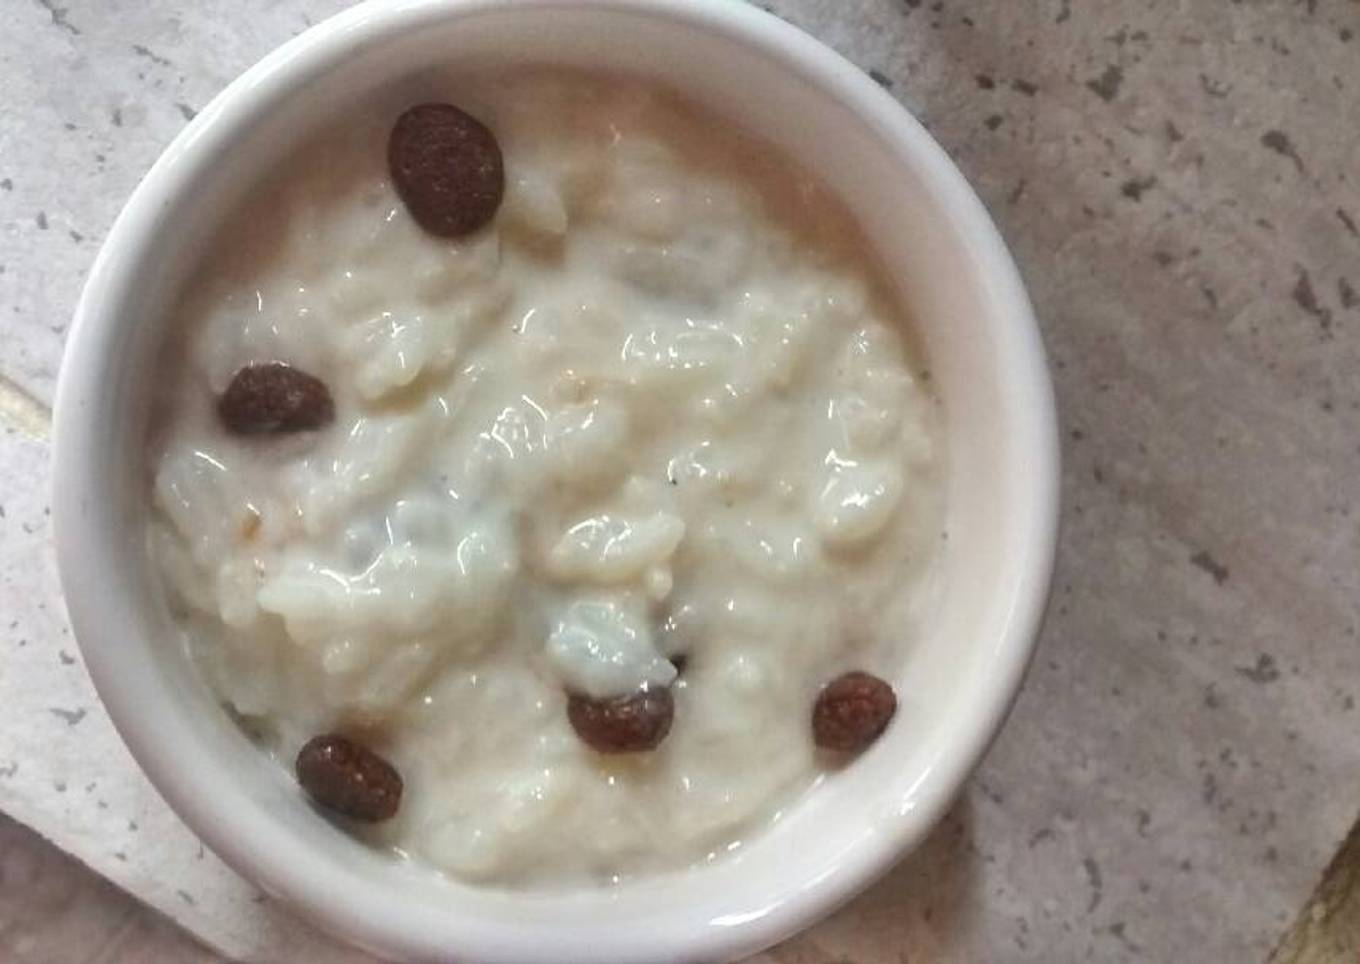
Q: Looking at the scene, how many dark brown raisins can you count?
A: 5